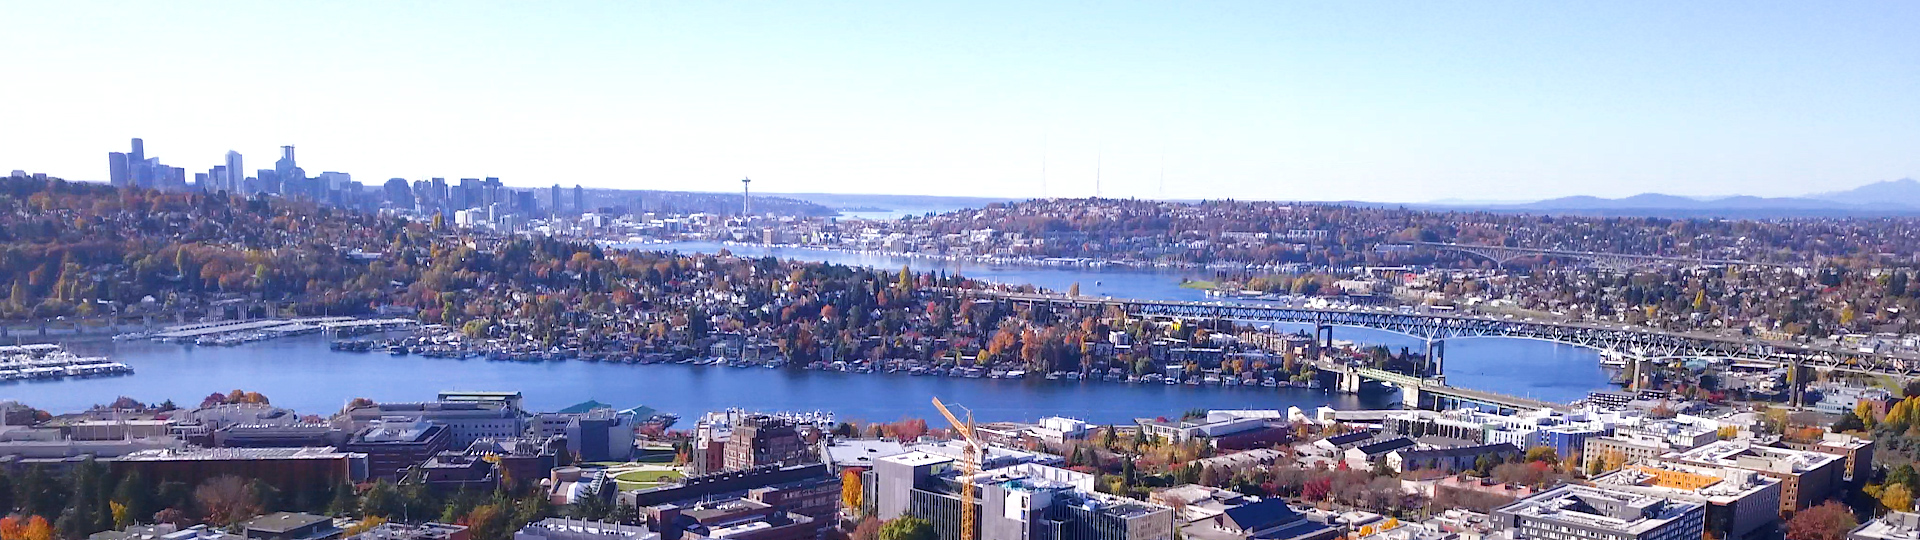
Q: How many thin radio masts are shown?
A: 3